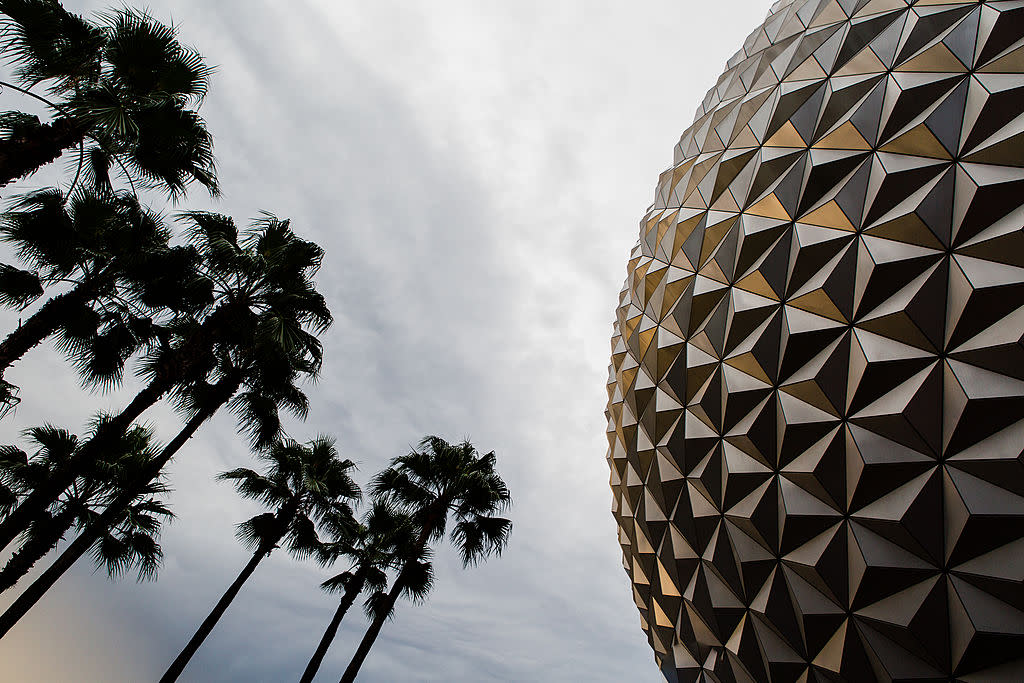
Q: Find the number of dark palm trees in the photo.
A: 8